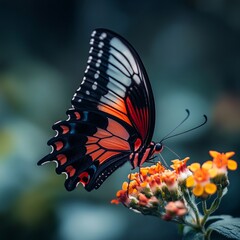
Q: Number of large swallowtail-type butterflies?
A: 1